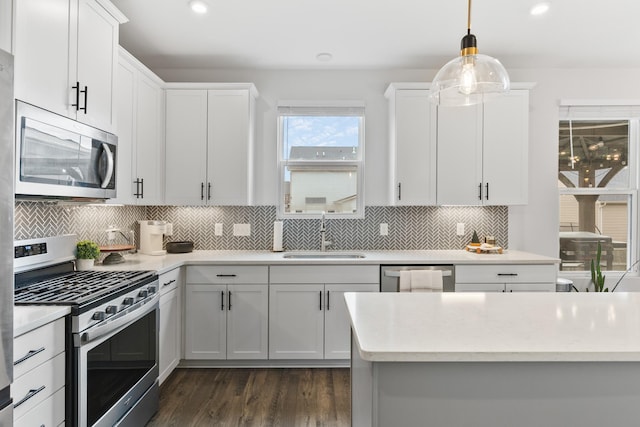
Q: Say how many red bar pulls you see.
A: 0